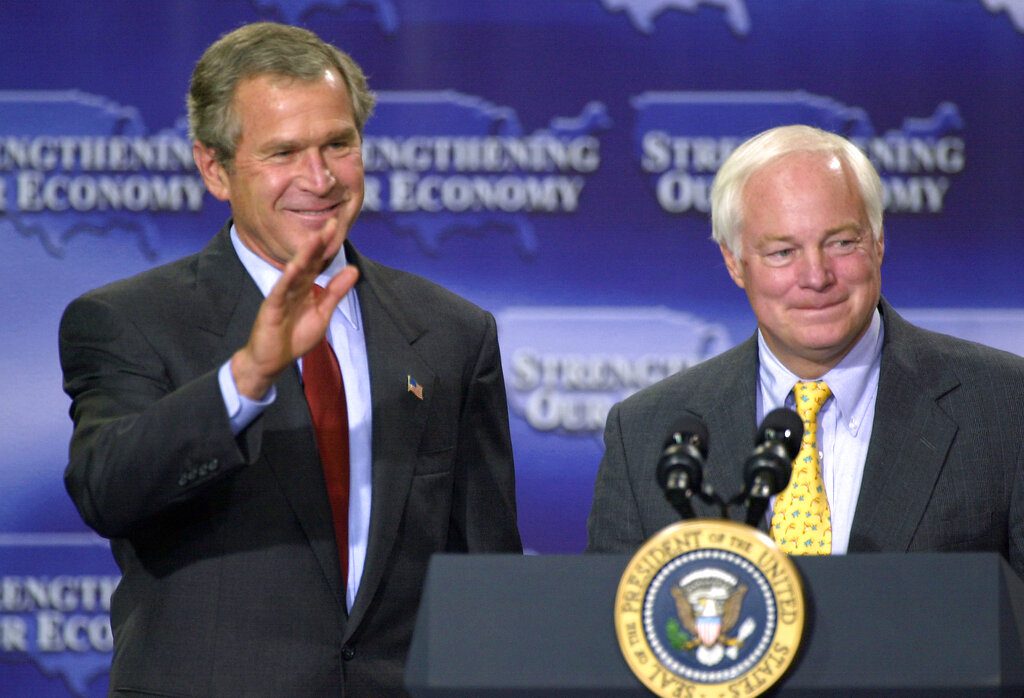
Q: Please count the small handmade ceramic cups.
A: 0